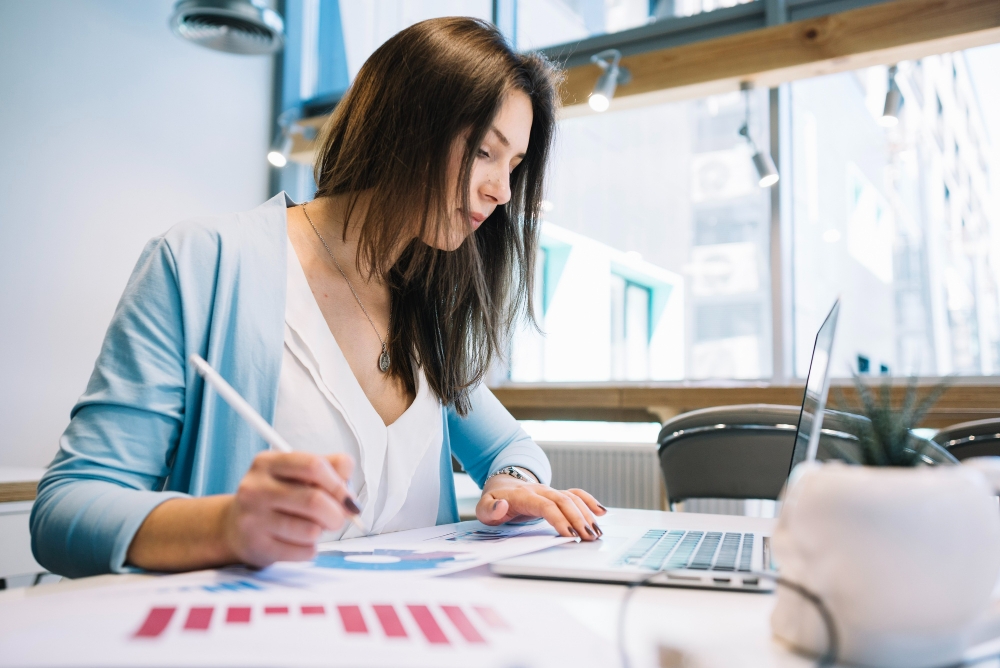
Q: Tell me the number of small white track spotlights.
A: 4